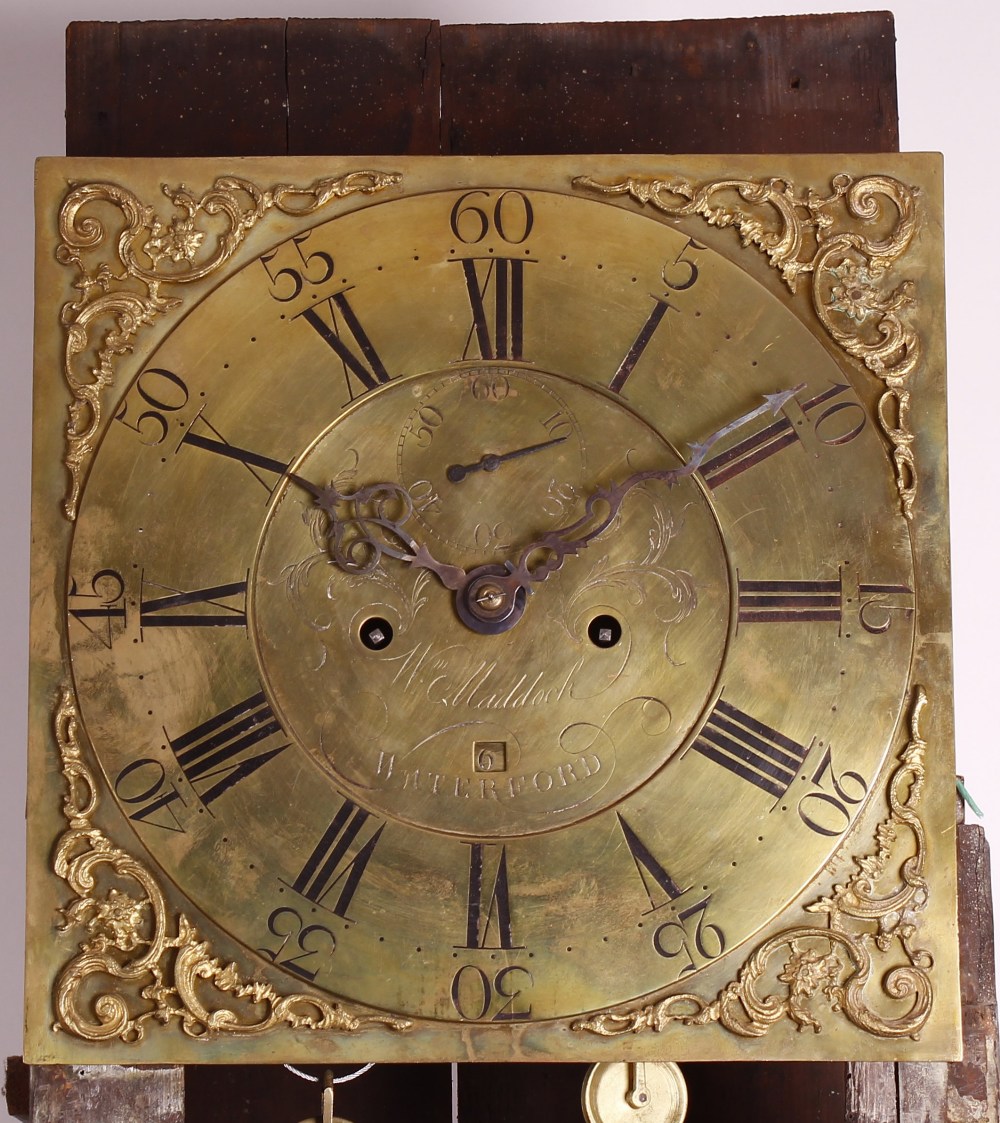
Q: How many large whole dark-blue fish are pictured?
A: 0